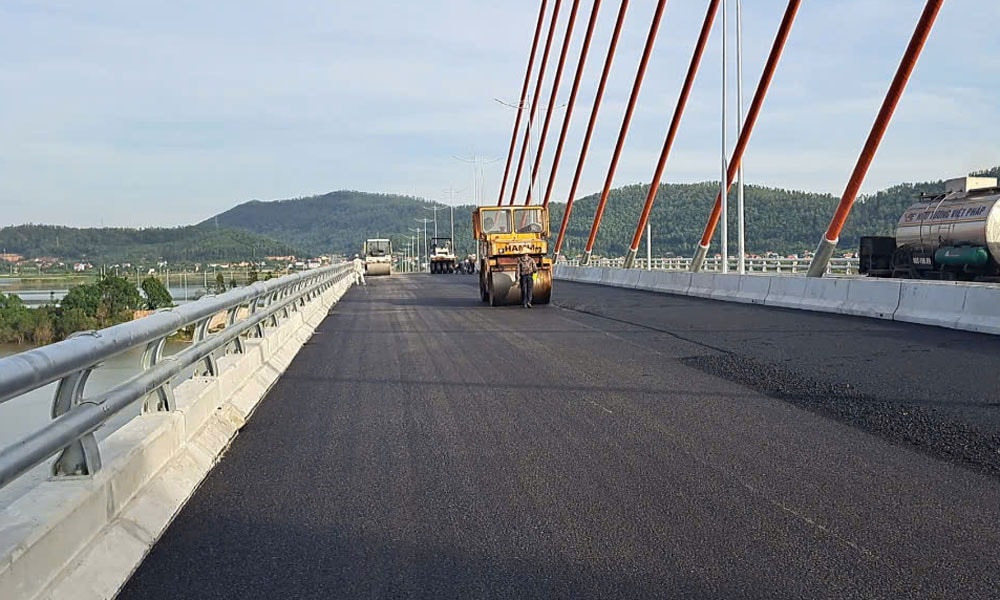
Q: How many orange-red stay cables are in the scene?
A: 9